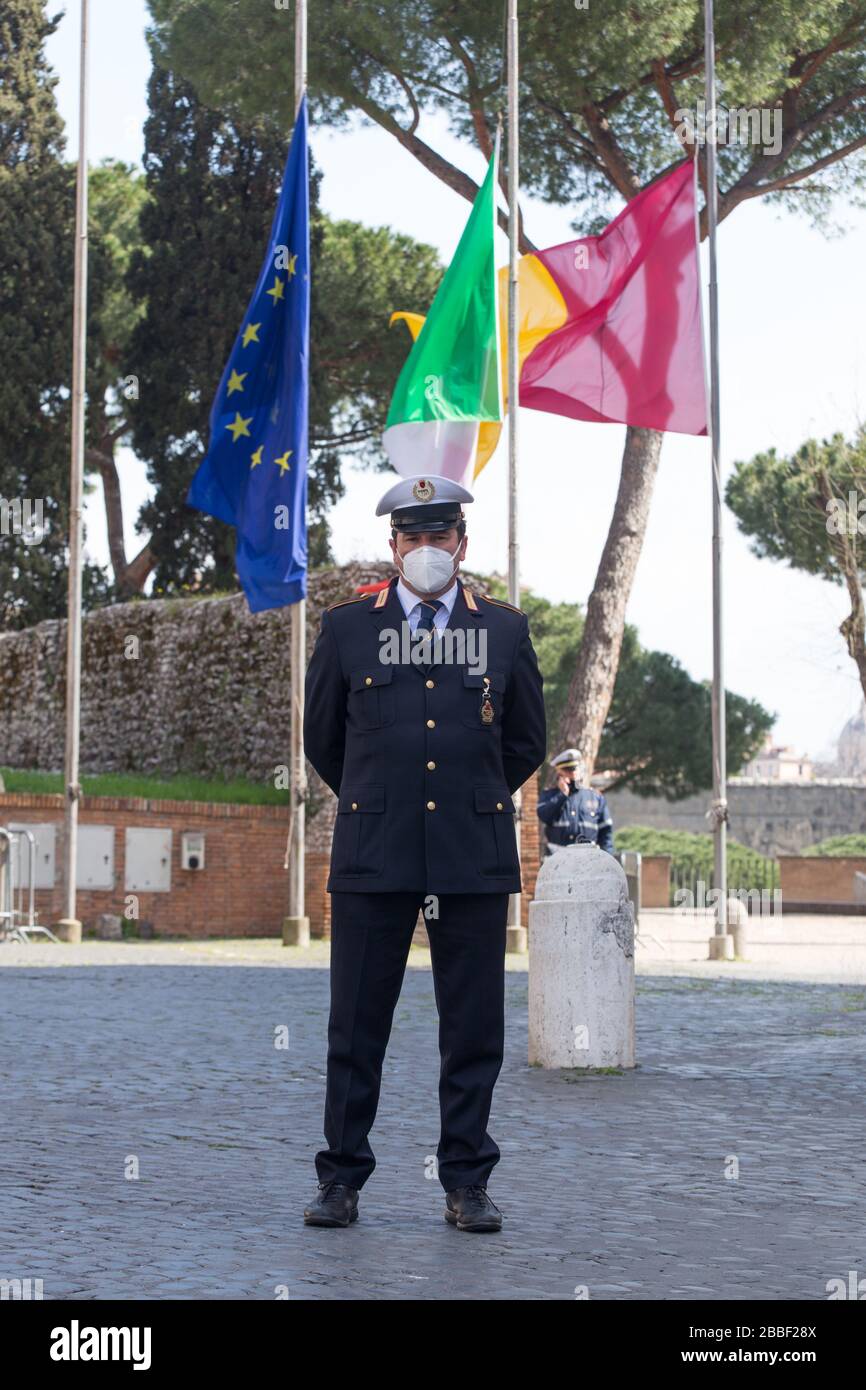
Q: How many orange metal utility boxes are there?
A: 0